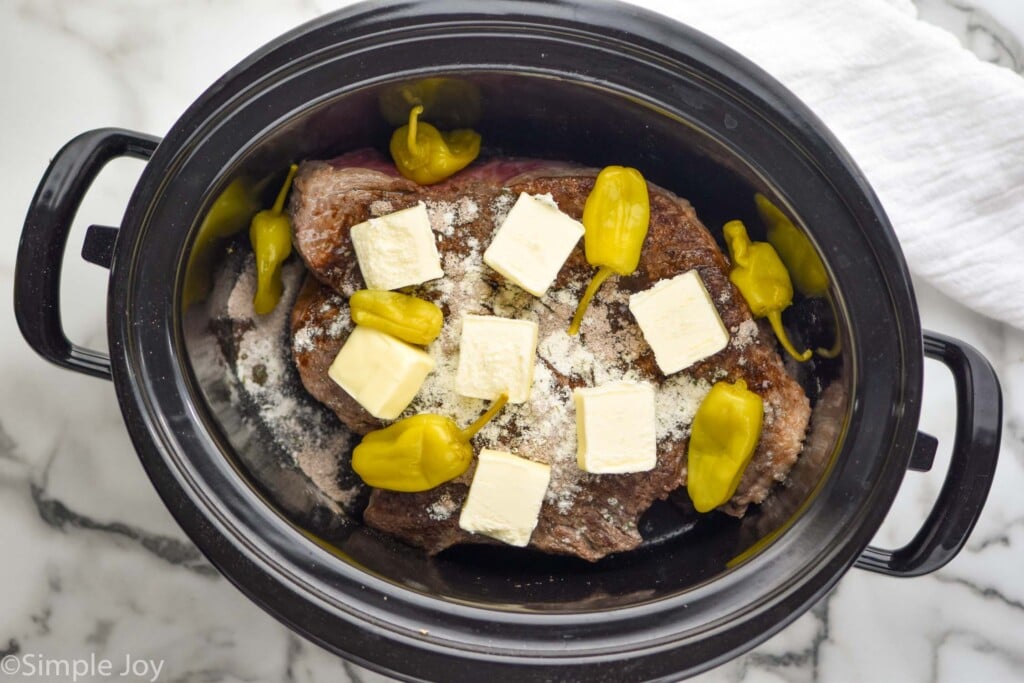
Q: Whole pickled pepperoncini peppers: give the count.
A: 7